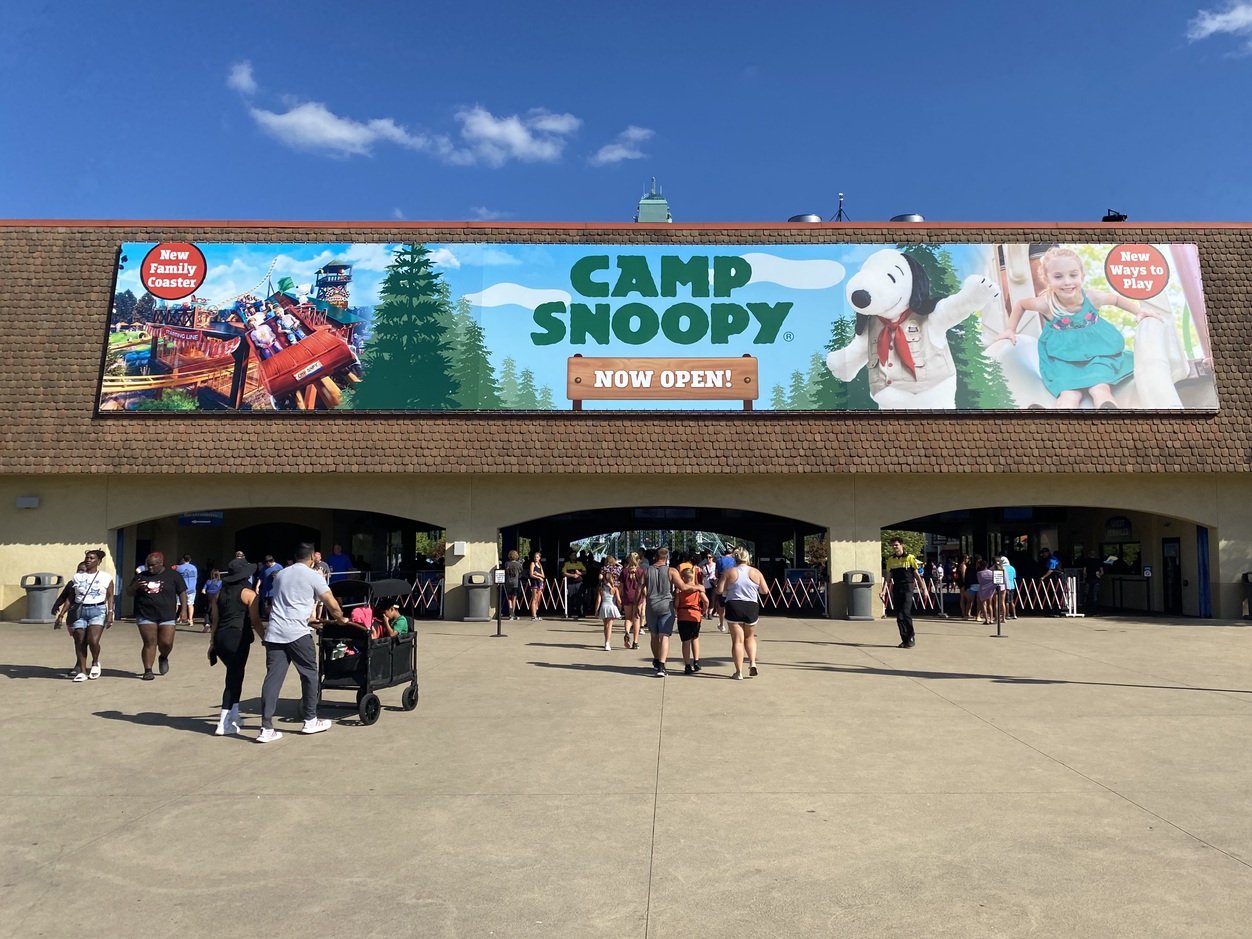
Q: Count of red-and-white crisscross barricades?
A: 5